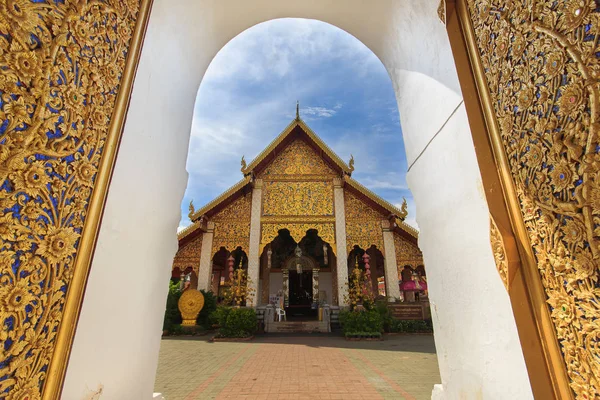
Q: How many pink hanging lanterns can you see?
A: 2